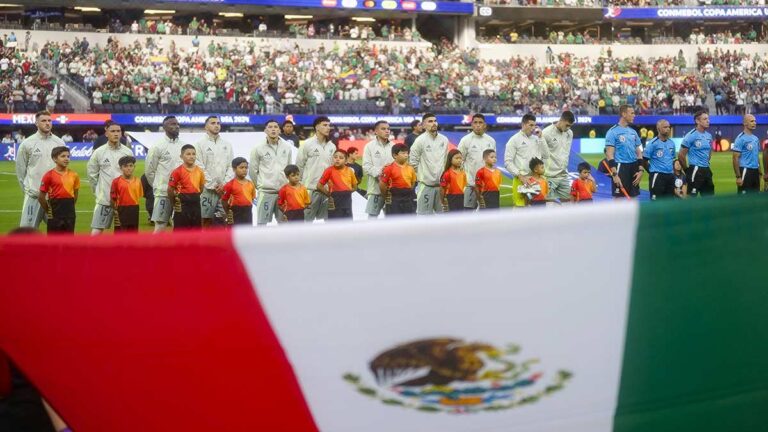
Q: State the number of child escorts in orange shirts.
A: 11